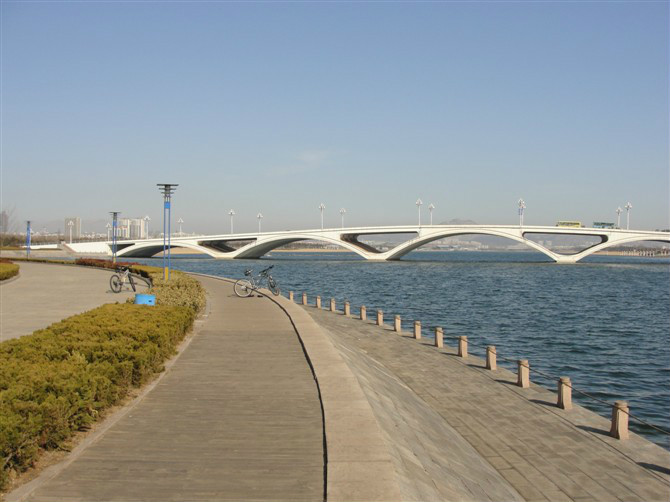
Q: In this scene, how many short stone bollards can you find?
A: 15